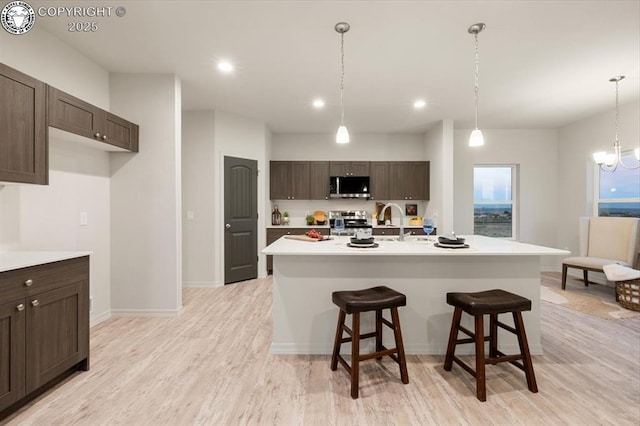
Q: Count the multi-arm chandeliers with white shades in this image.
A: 1